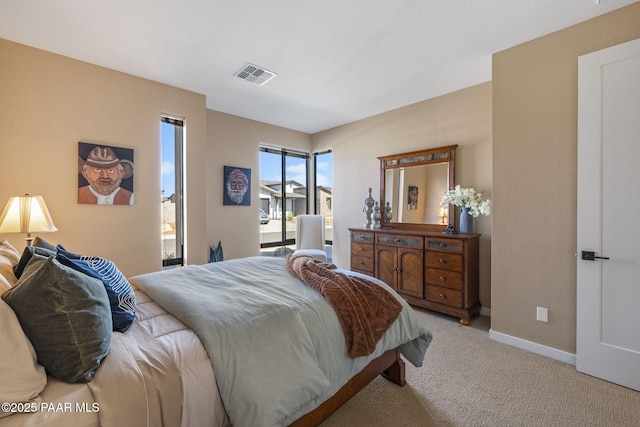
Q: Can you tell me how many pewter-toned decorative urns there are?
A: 2